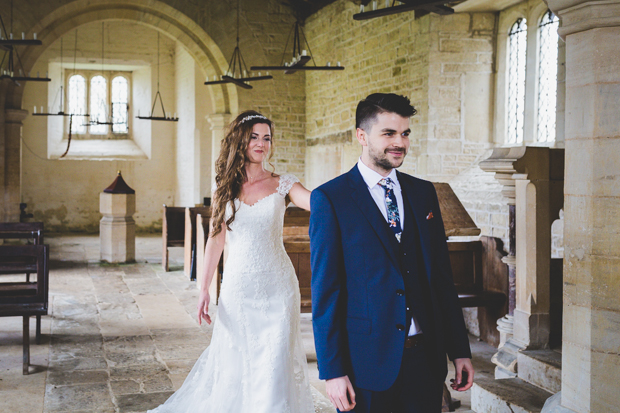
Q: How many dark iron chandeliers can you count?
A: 8